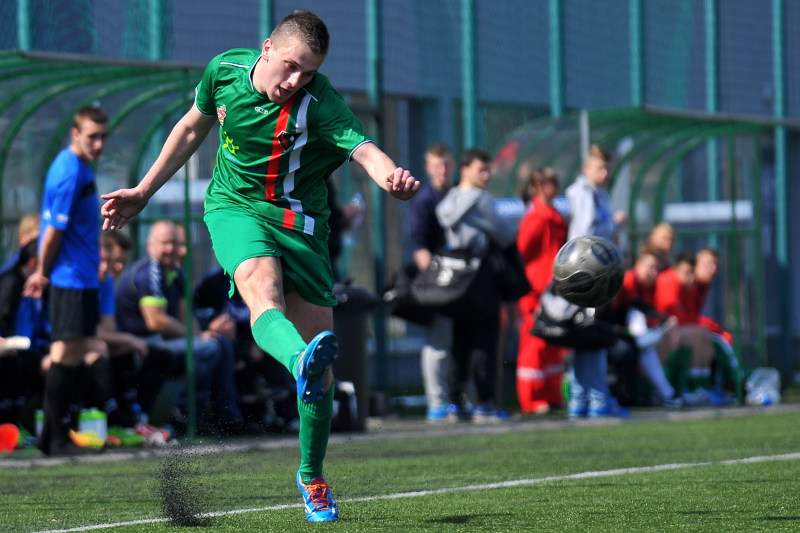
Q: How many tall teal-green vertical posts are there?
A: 9